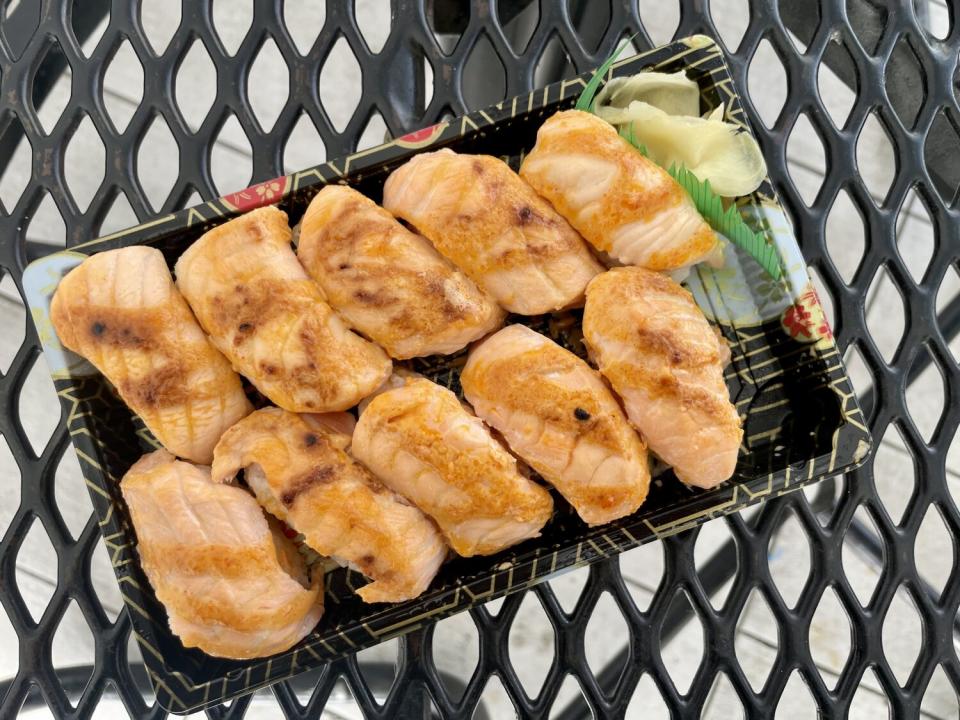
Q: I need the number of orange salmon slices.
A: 10